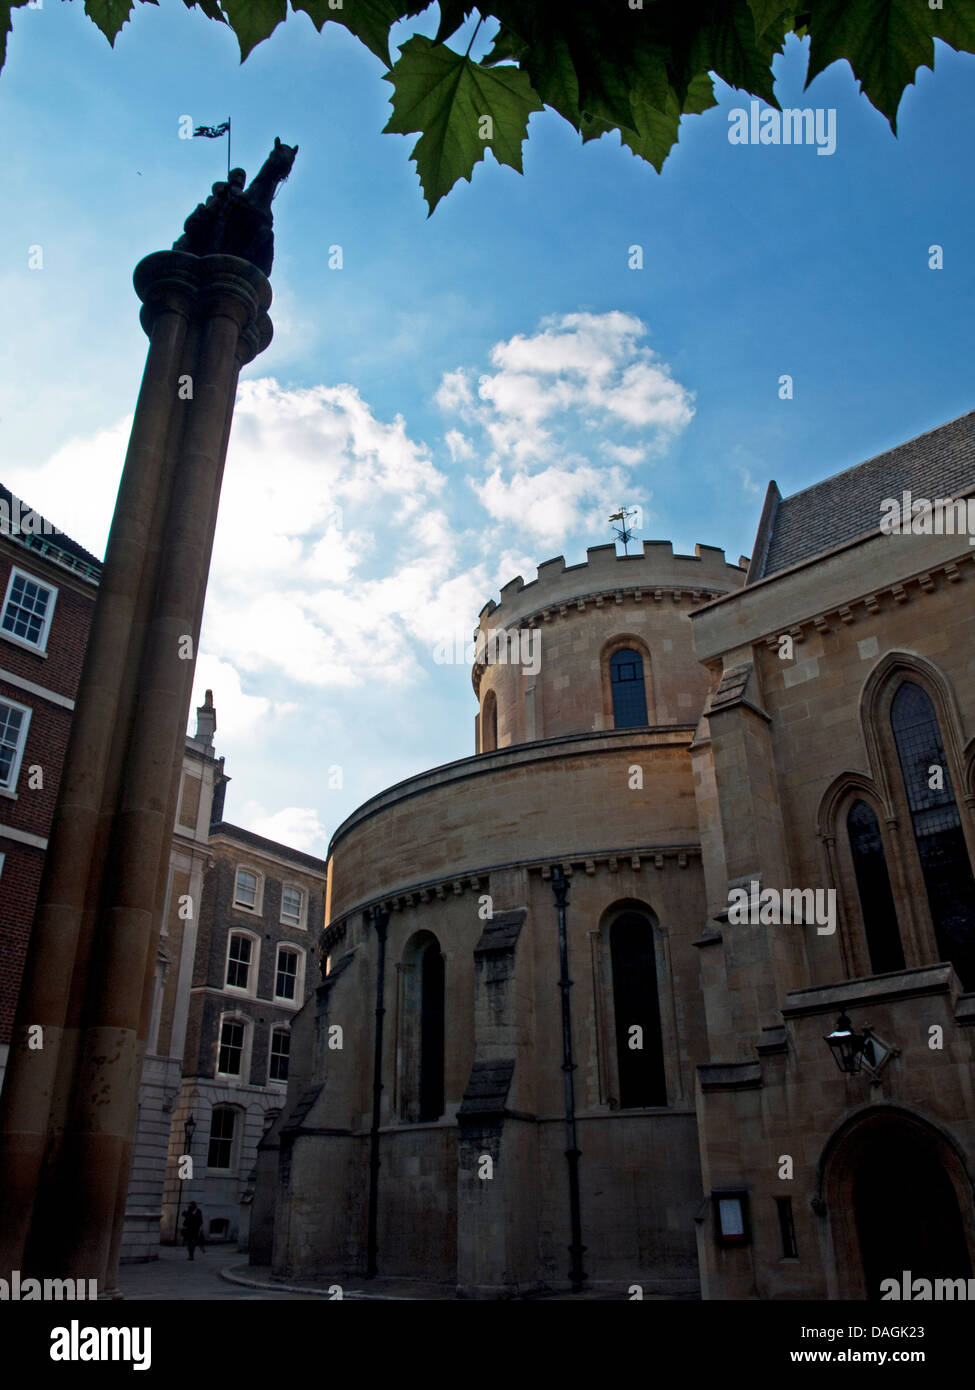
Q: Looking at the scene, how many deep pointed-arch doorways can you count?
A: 1